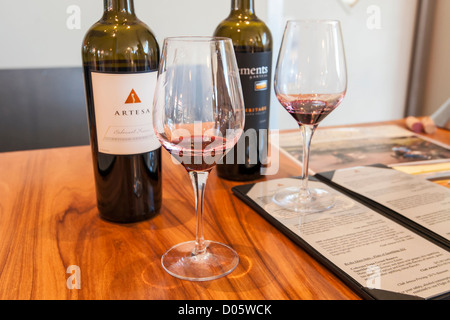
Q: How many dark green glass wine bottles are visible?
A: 2